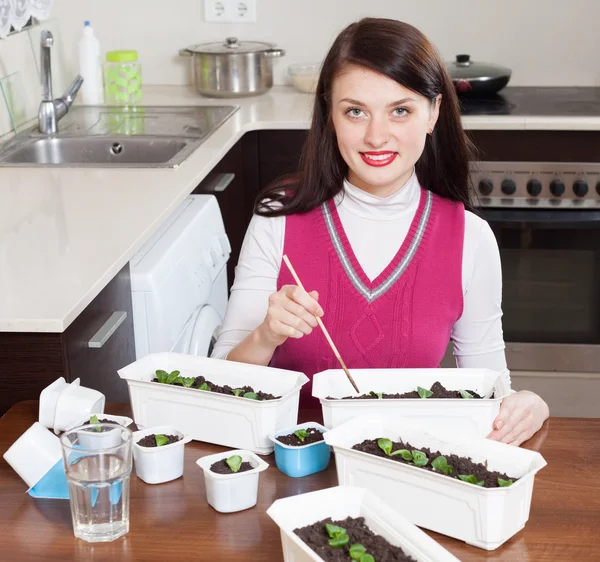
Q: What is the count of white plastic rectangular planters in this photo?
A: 4